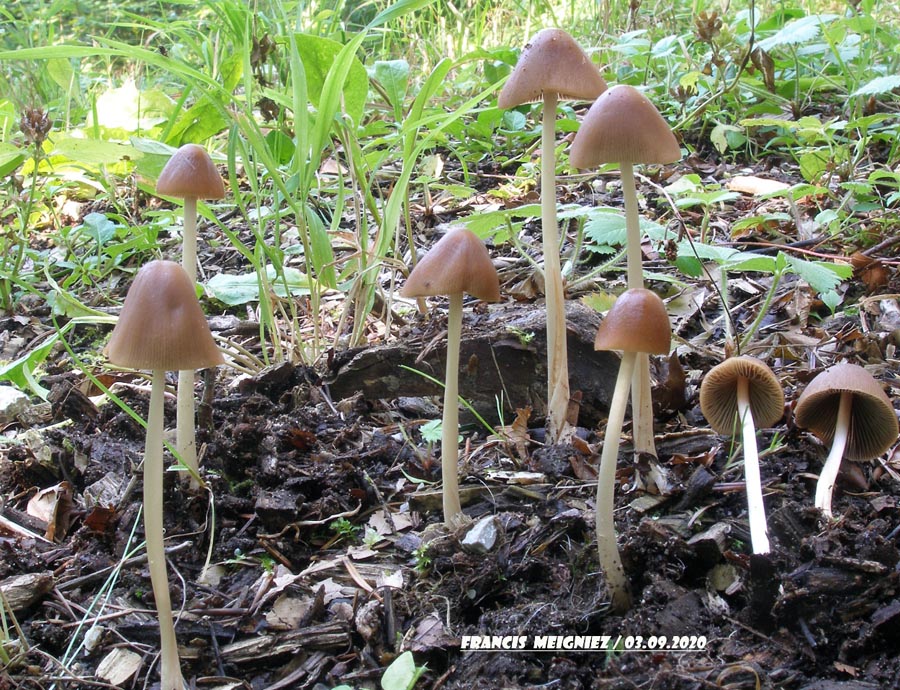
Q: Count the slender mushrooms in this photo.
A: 8